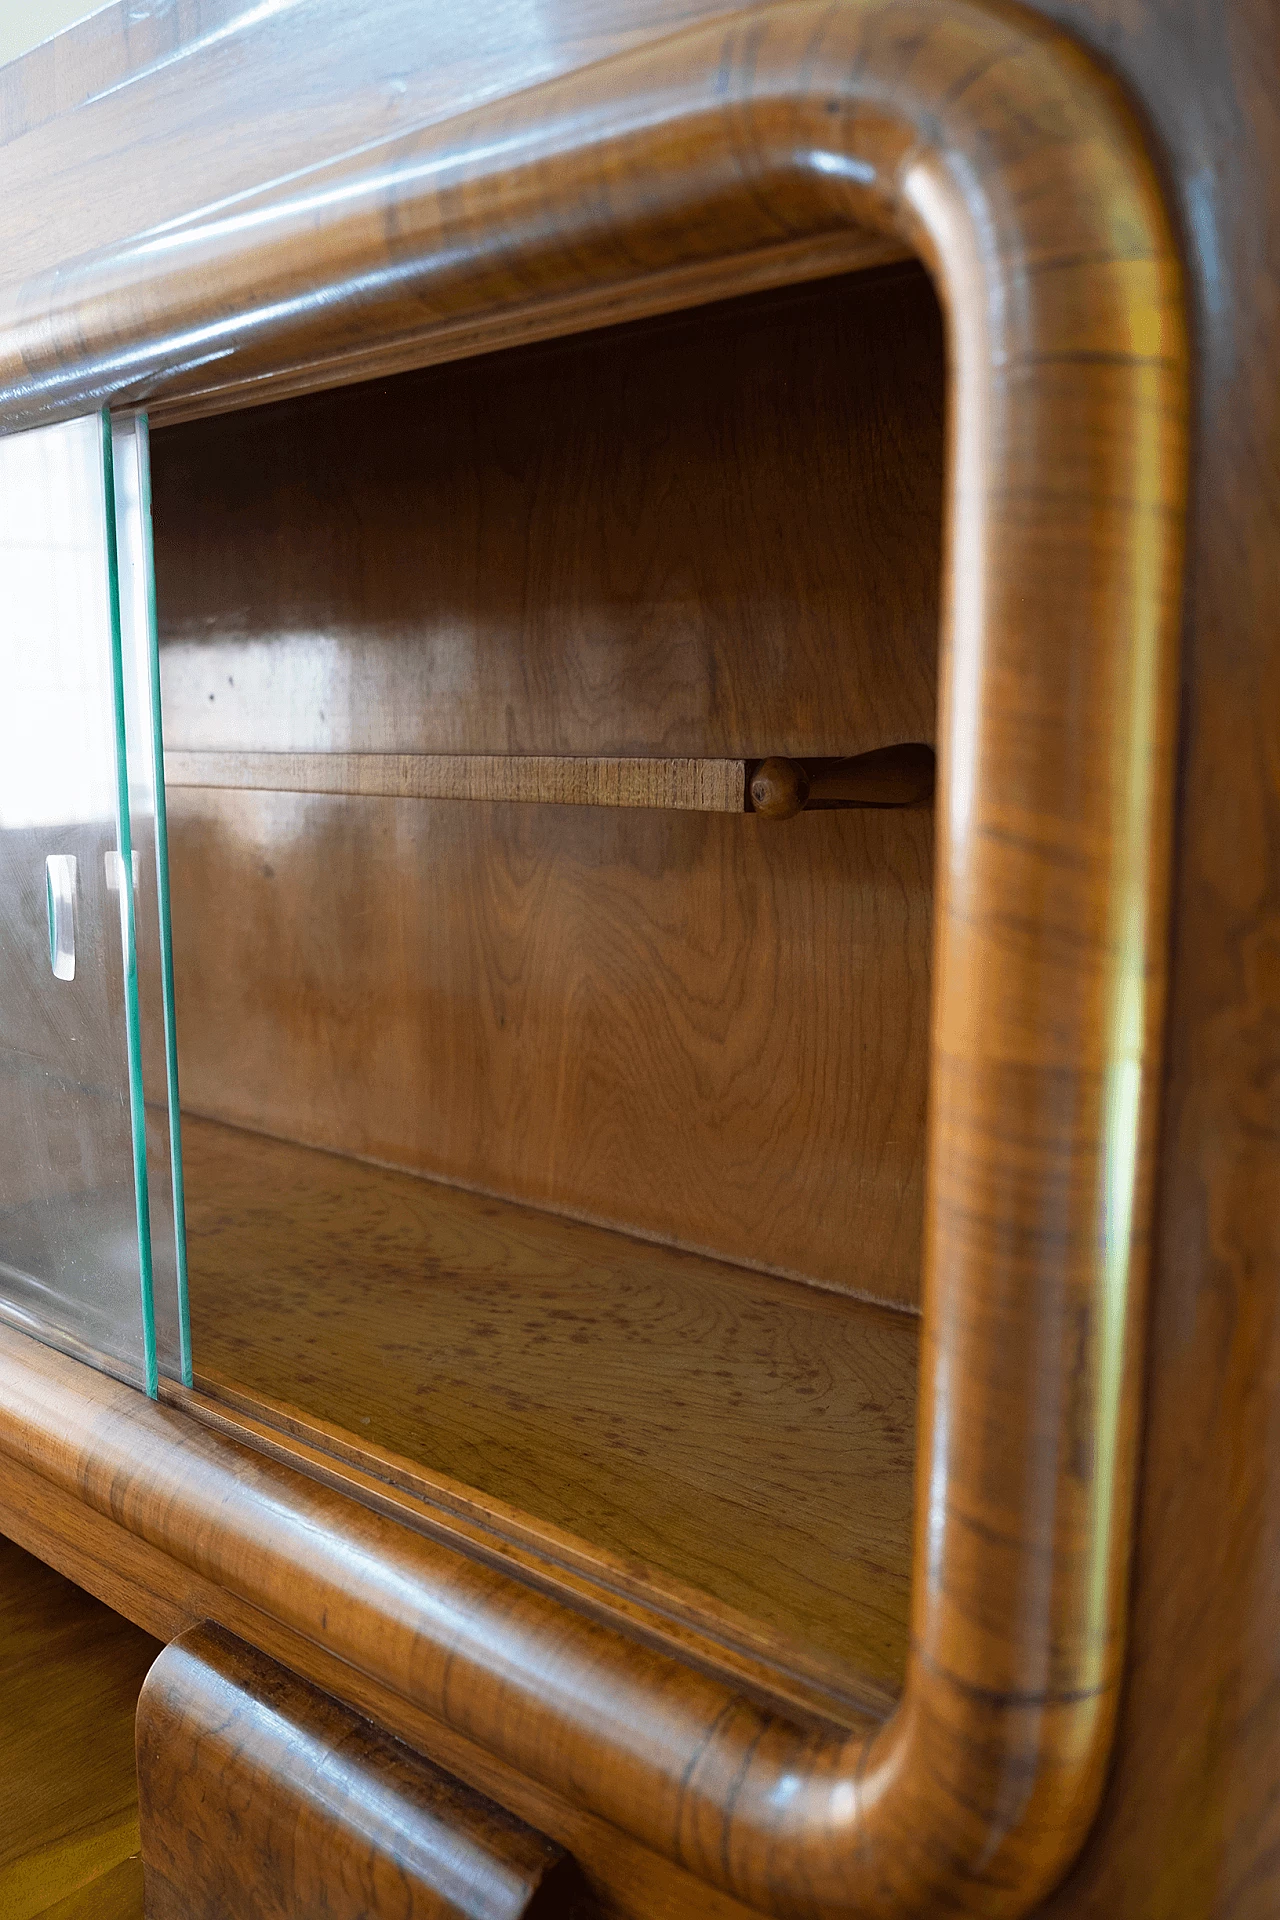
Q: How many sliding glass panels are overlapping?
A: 2